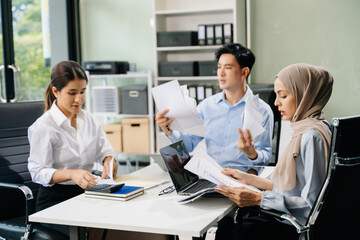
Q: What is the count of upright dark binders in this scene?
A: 7